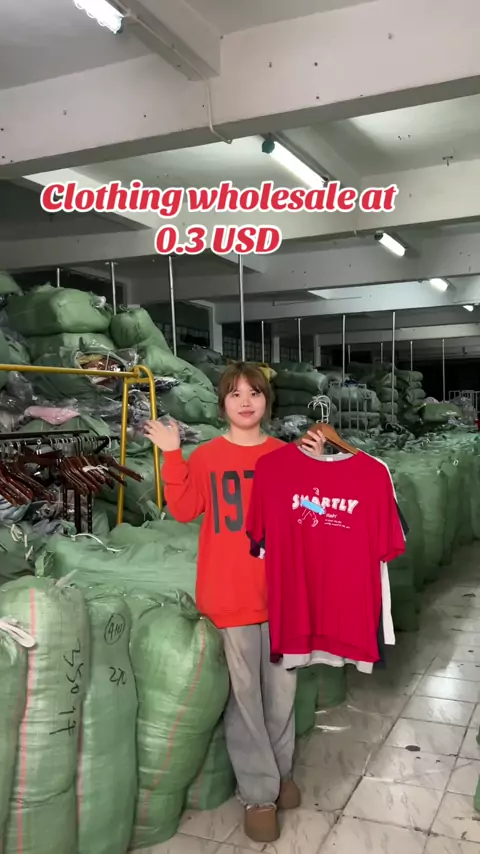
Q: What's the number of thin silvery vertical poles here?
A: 12